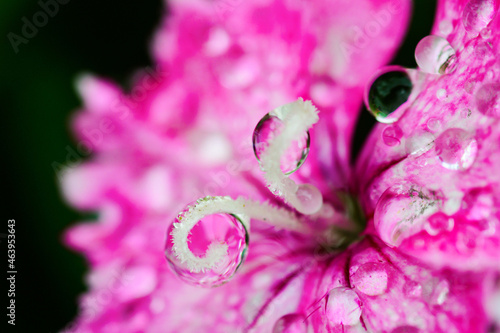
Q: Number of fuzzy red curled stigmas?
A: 0